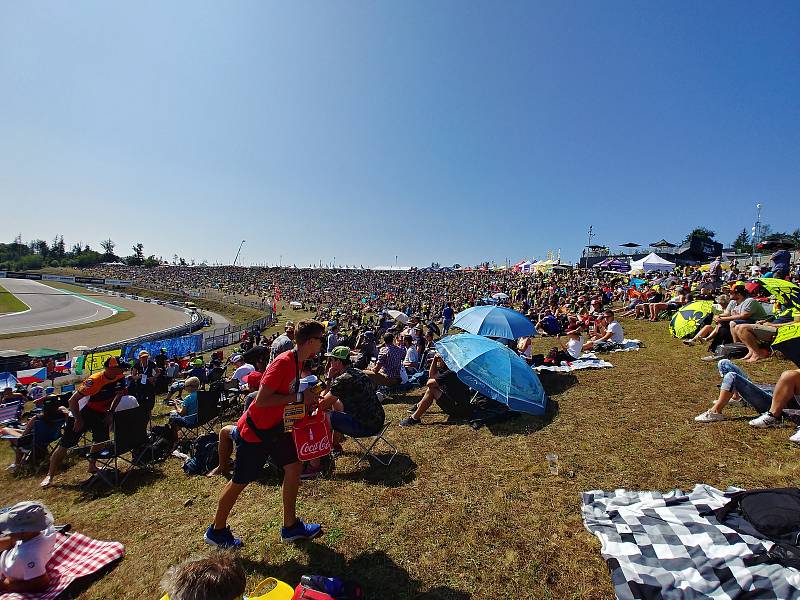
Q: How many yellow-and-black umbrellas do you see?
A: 3